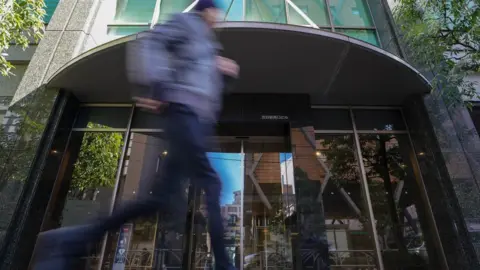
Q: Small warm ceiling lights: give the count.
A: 4